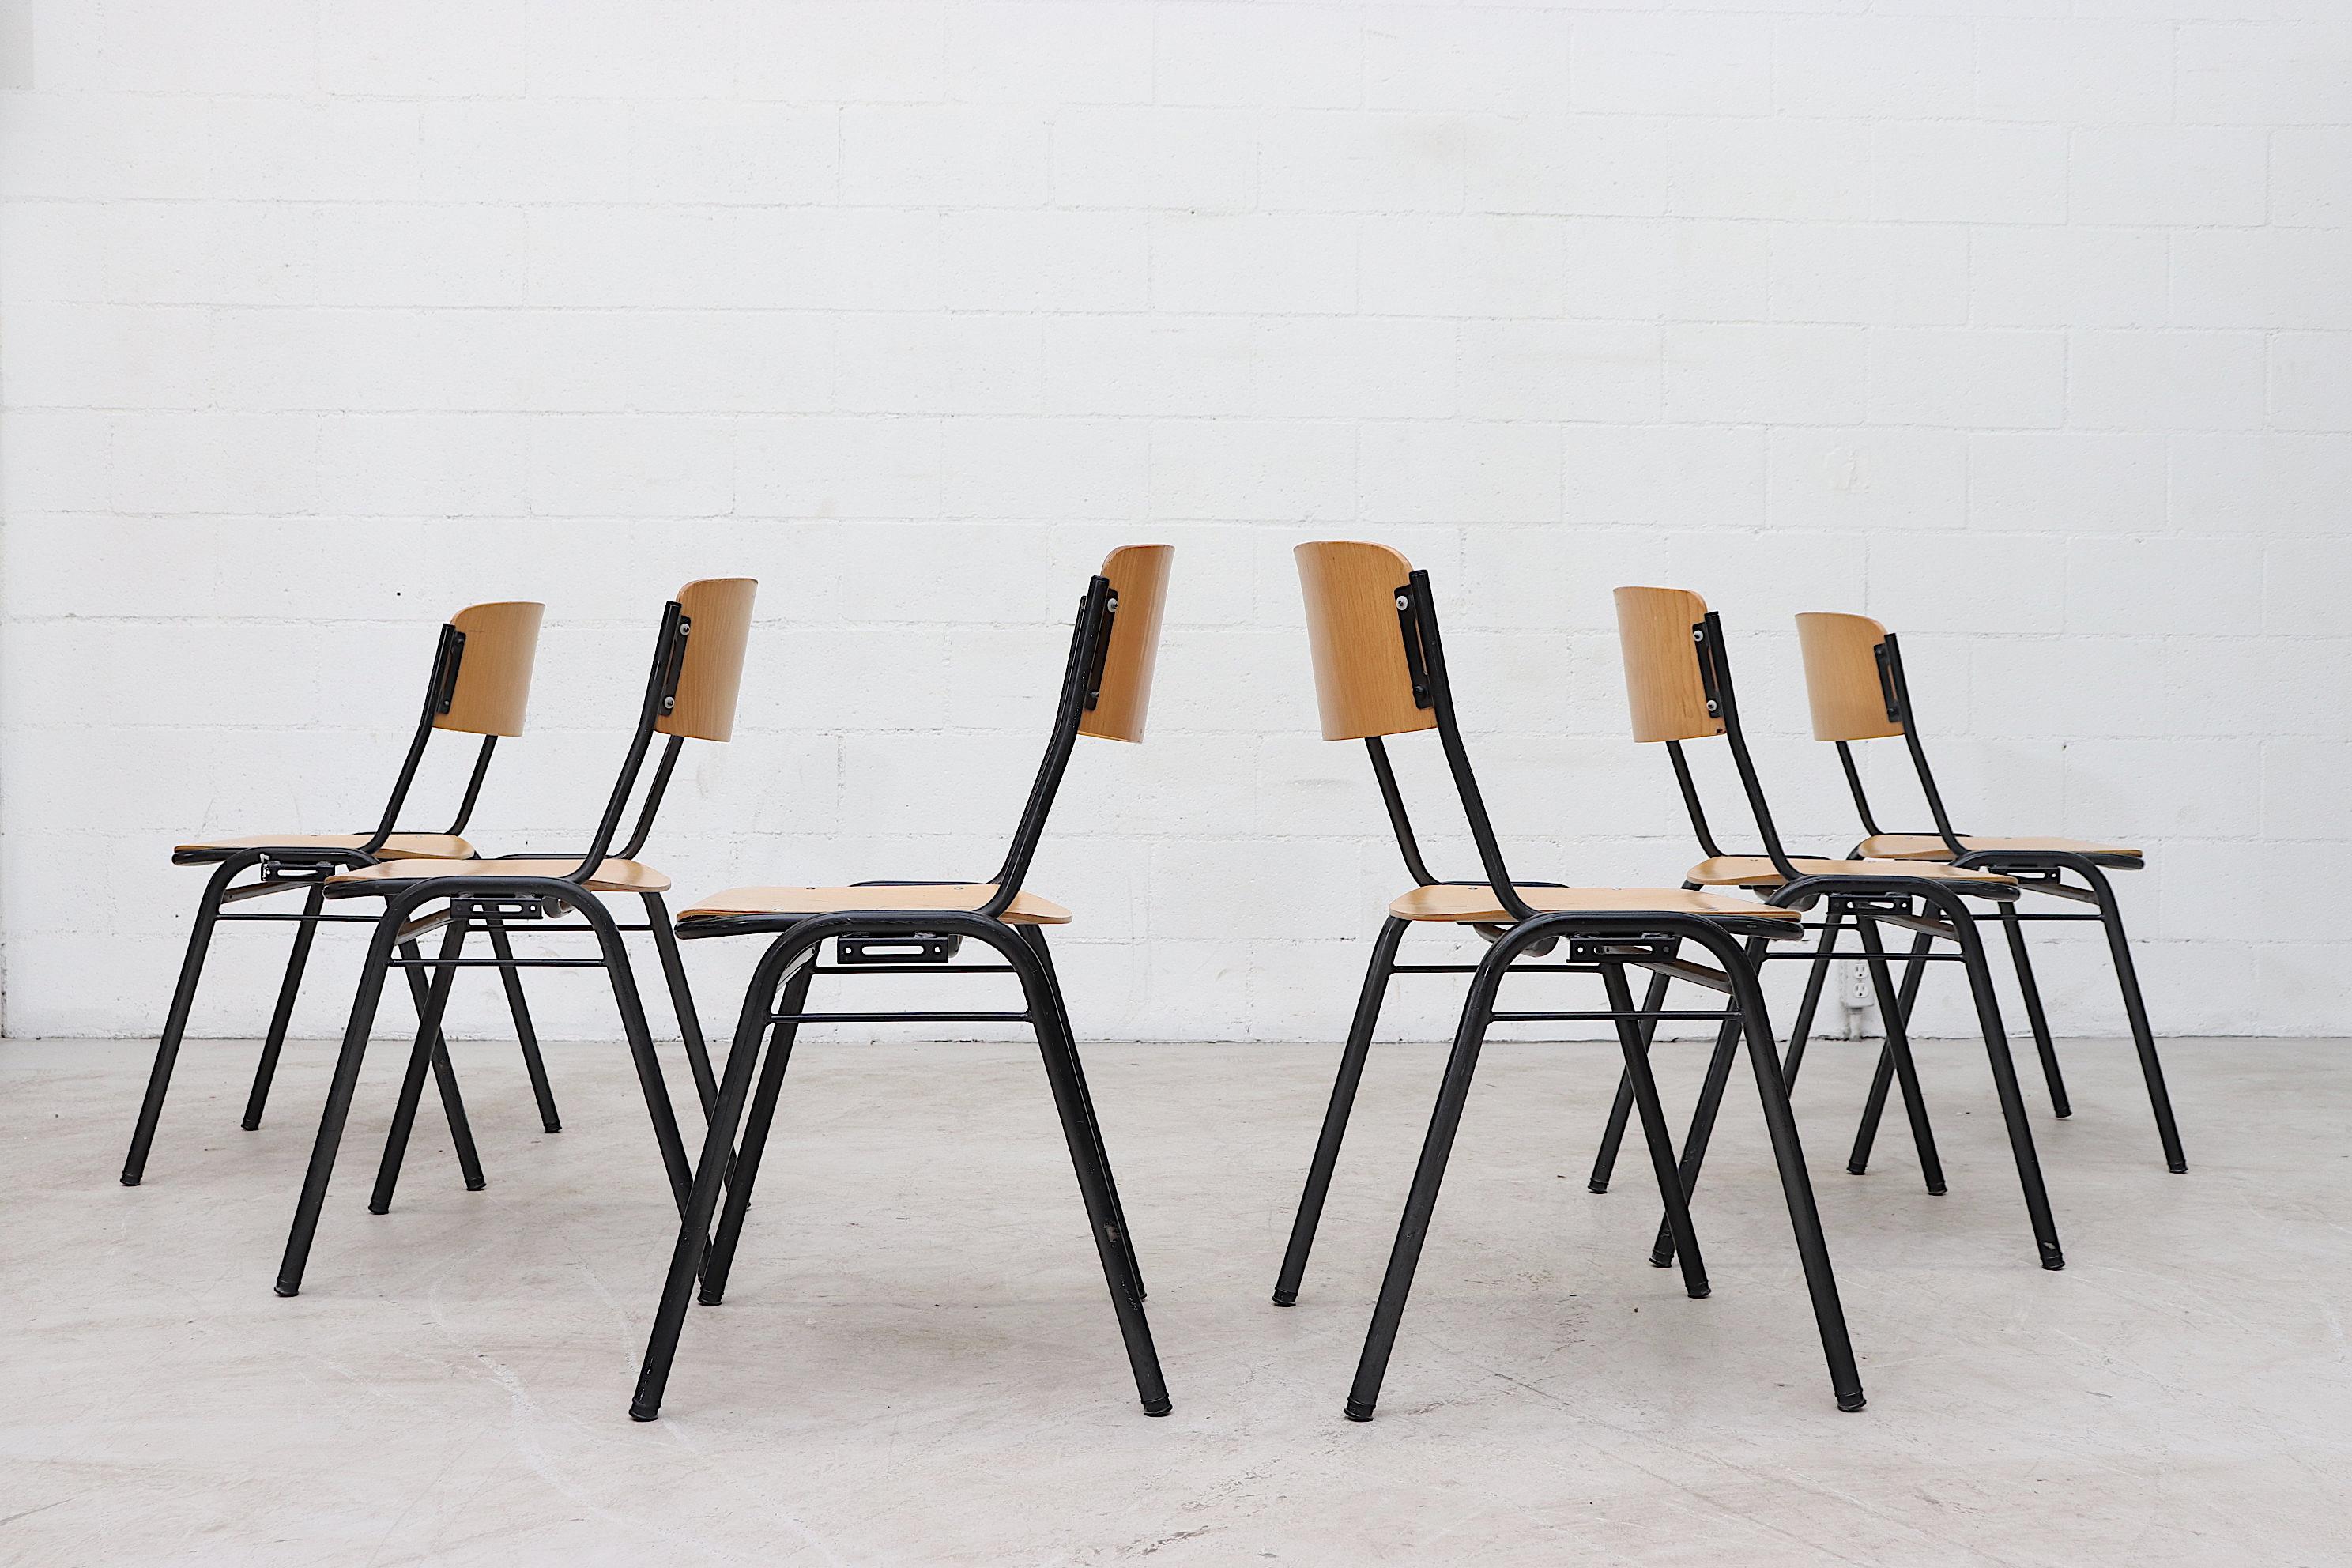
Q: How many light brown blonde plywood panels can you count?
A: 12